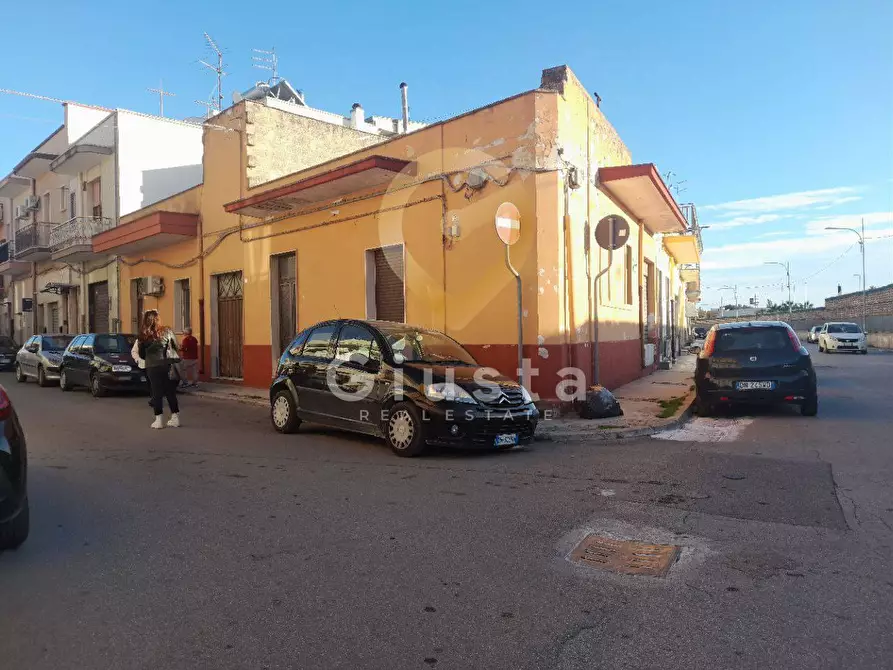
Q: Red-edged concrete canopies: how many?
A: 3